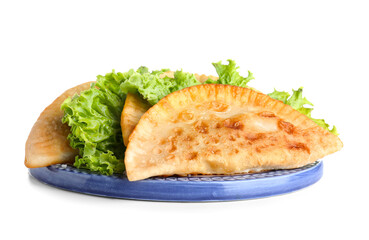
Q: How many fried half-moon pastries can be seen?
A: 3